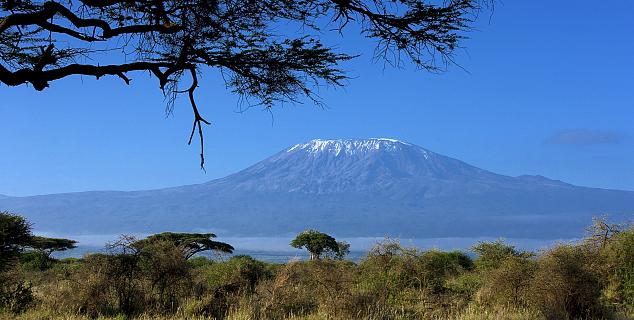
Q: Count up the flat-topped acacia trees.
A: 2